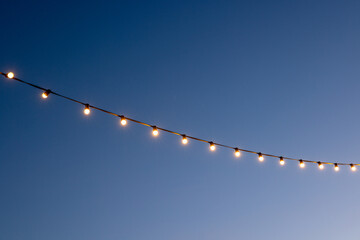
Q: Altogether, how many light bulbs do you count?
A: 14